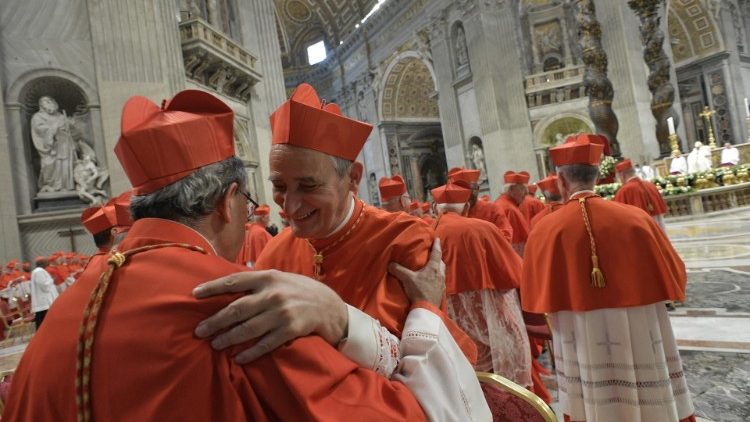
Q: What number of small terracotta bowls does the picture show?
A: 0